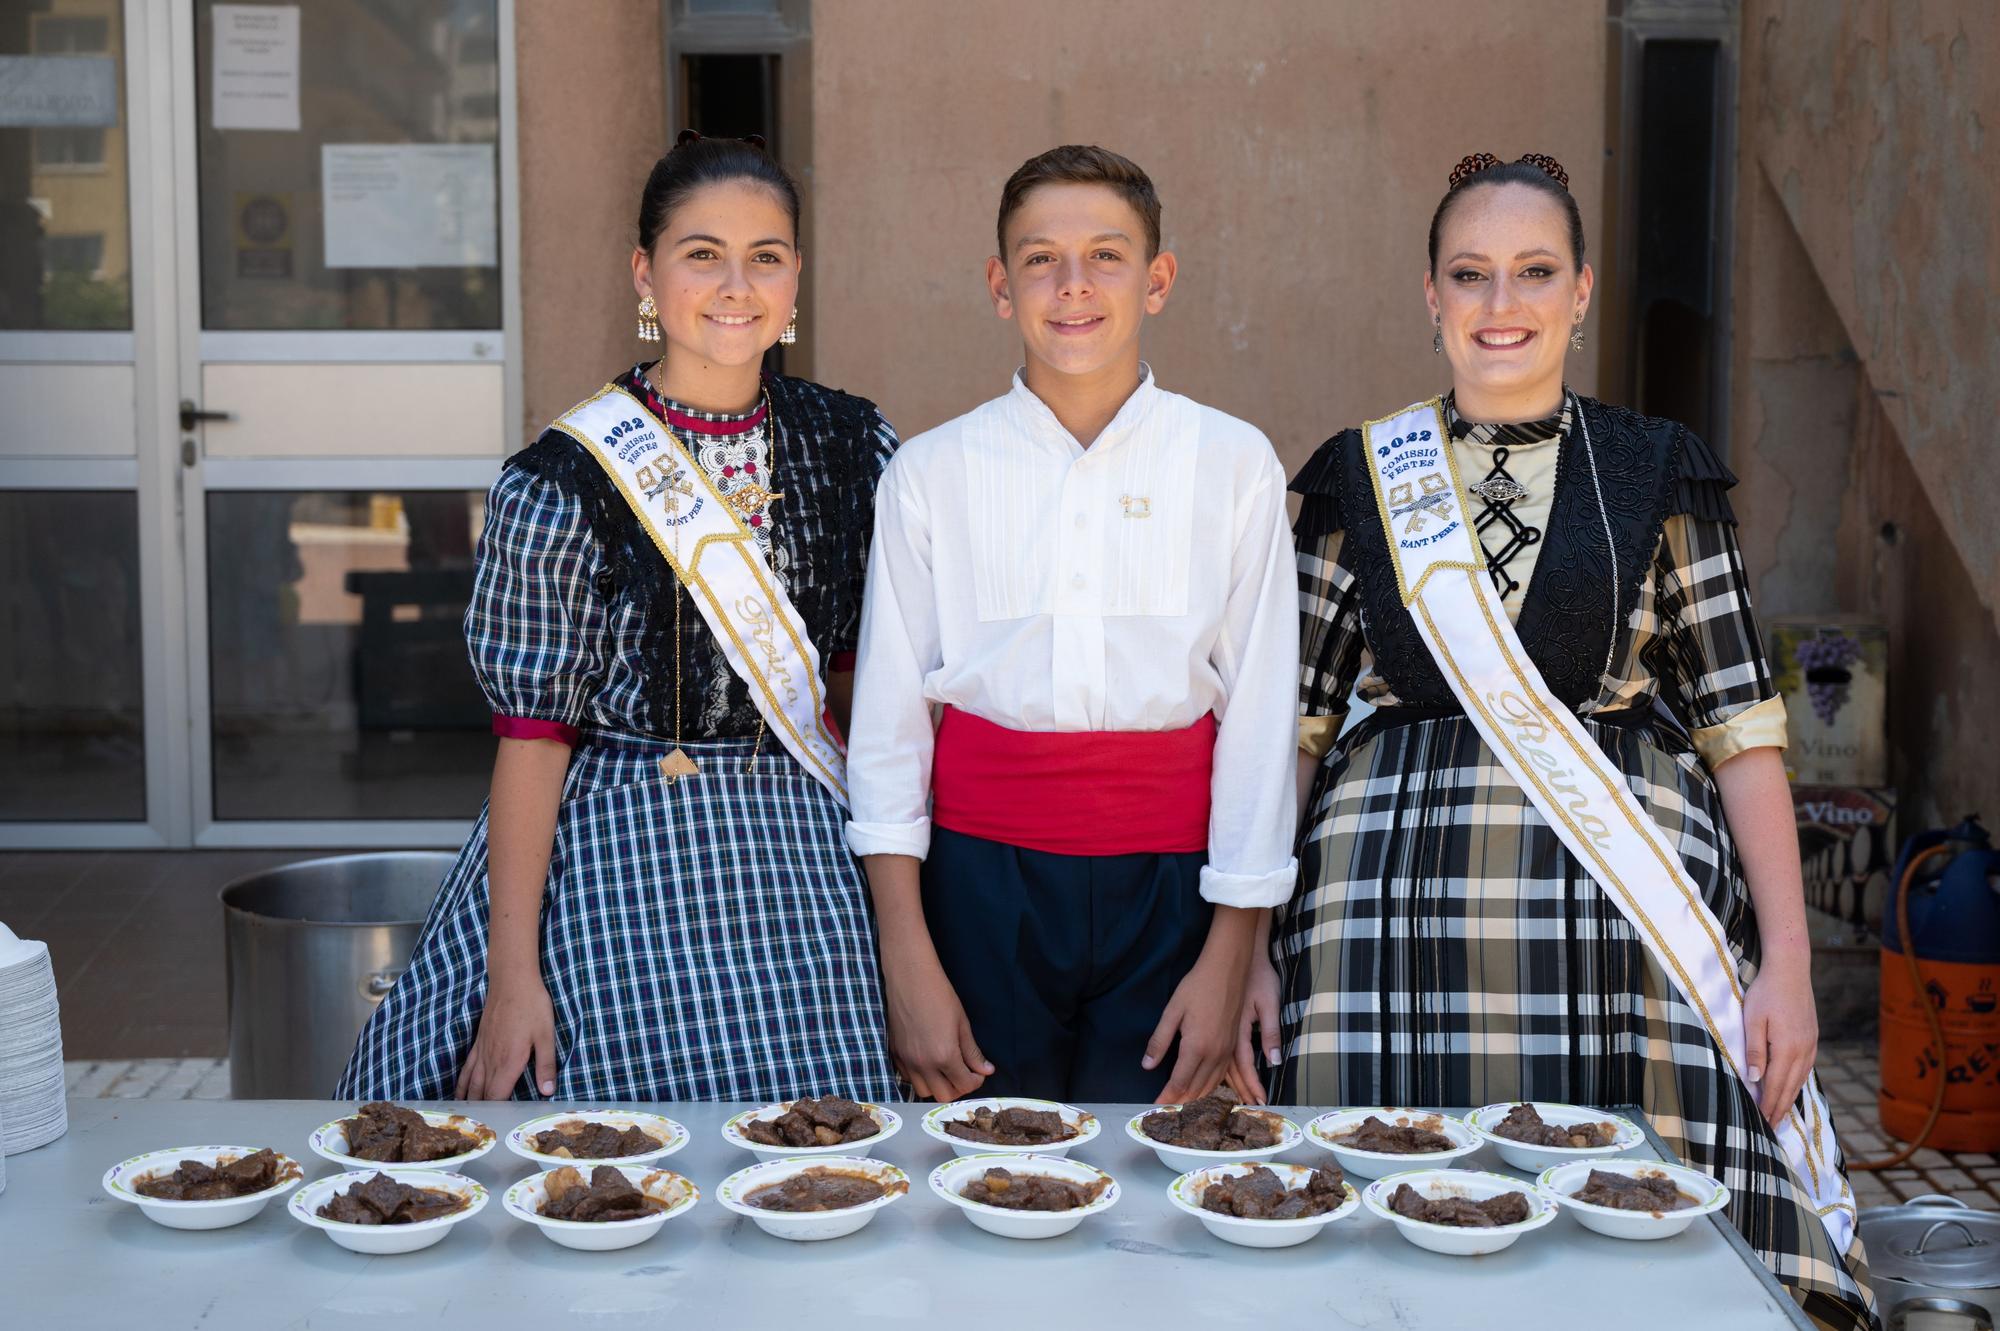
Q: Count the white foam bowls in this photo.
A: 15